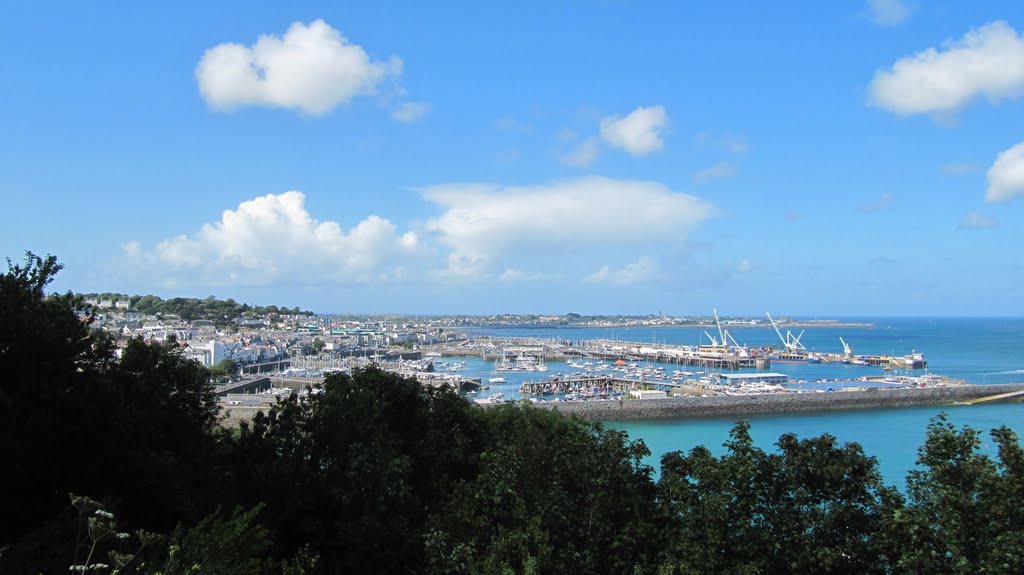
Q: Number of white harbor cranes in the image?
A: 5